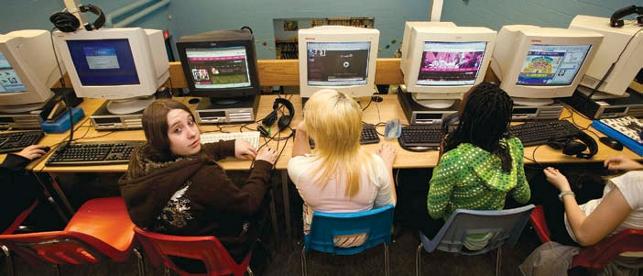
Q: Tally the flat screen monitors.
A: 0